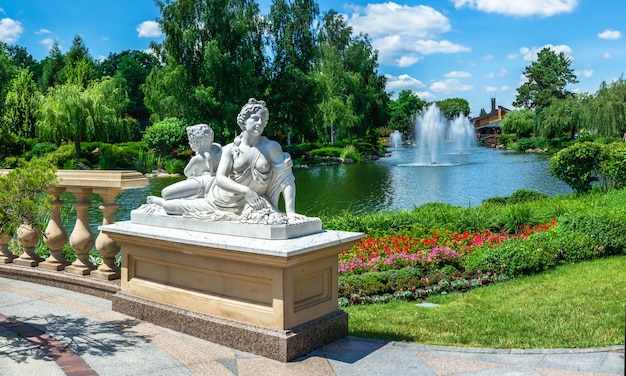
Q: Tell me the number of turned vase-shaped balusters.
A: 5